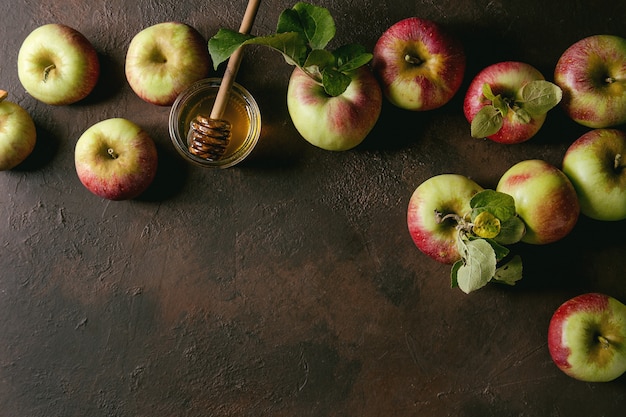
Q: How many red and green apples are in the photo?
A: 12